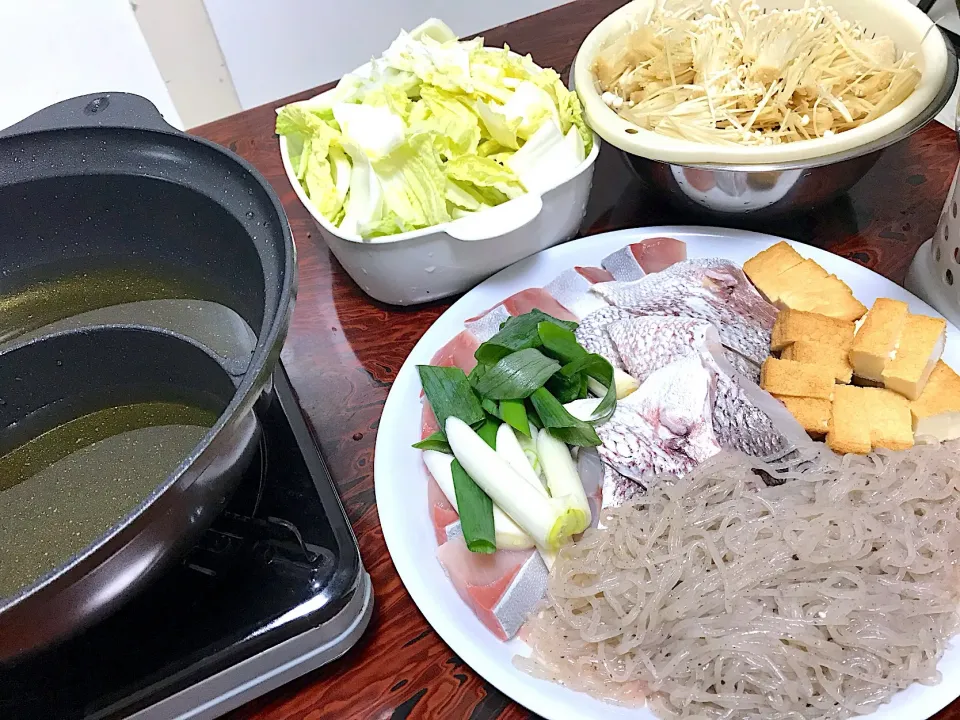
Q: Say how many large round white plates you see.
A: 1